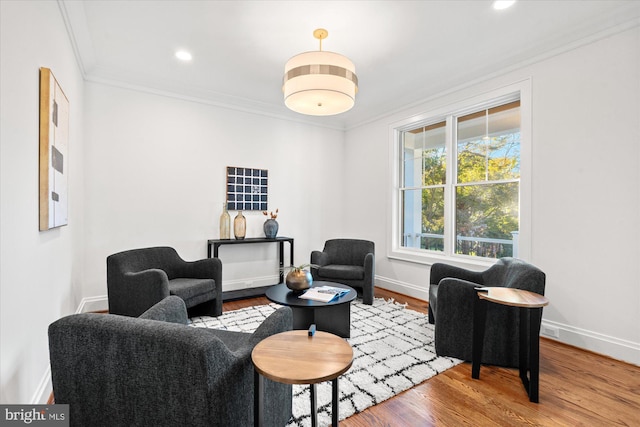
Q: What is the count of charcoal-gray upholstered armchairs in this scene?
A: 4